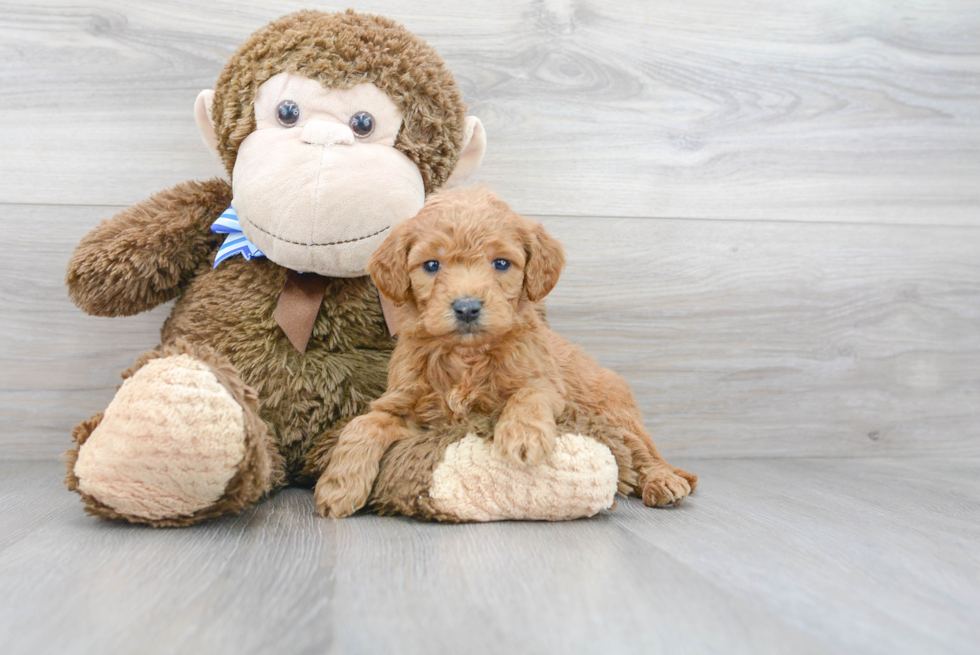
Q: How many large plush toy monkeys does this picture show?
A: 1